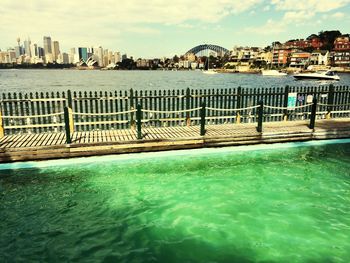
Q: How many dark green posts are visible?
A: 5